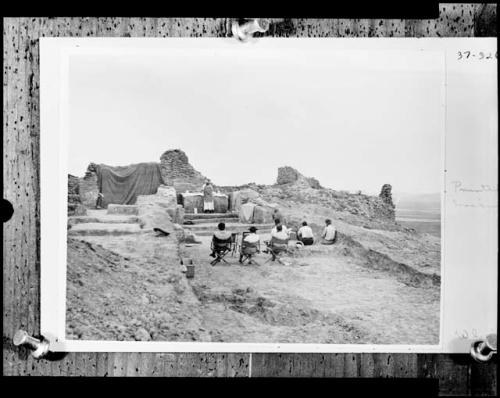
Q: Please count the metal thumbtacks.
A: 3